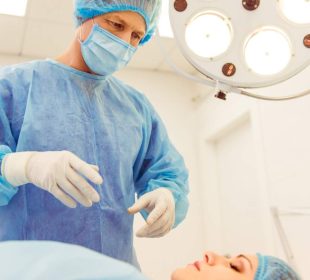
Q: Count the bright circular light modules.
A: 3